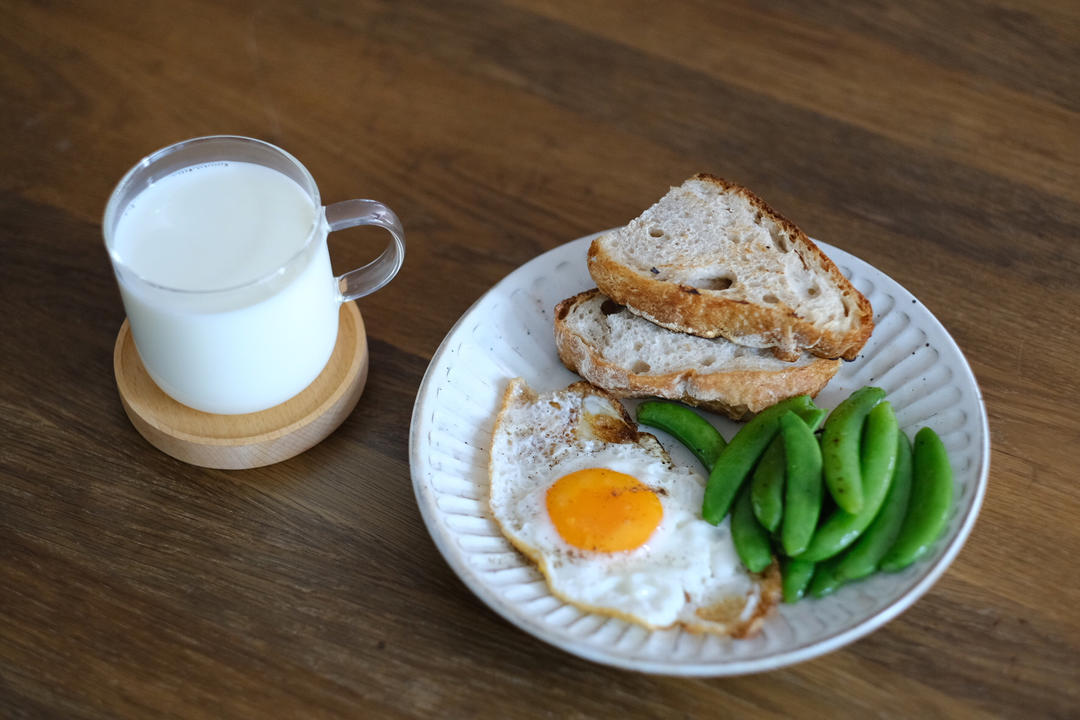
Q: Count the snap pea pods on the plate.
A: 11